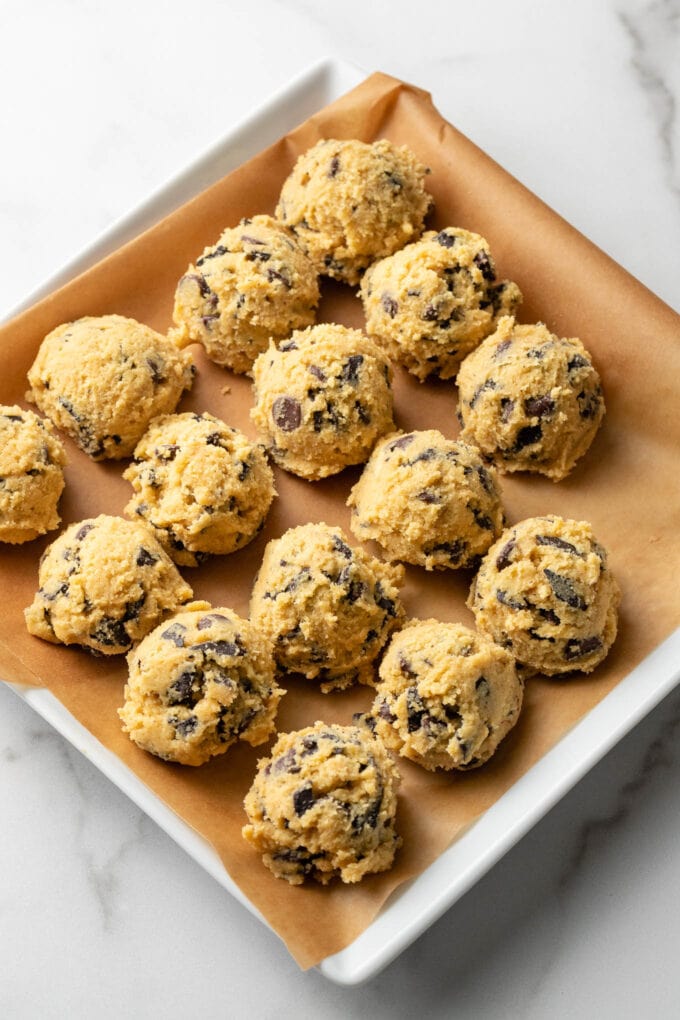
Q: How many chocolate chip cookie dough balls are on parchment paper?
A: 15